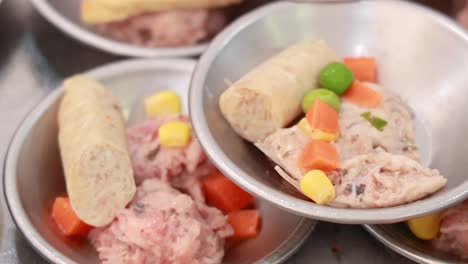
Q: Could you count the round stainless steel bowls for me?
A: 4